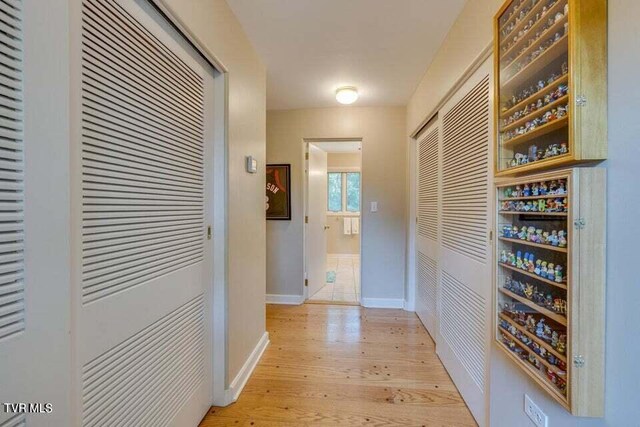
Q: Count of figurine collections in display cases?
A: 2